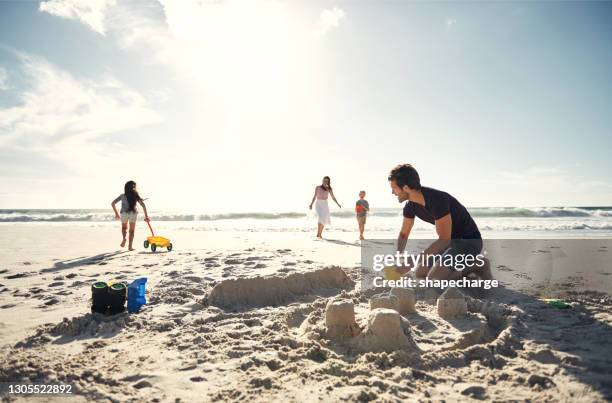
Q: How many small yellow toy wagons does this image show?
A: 1